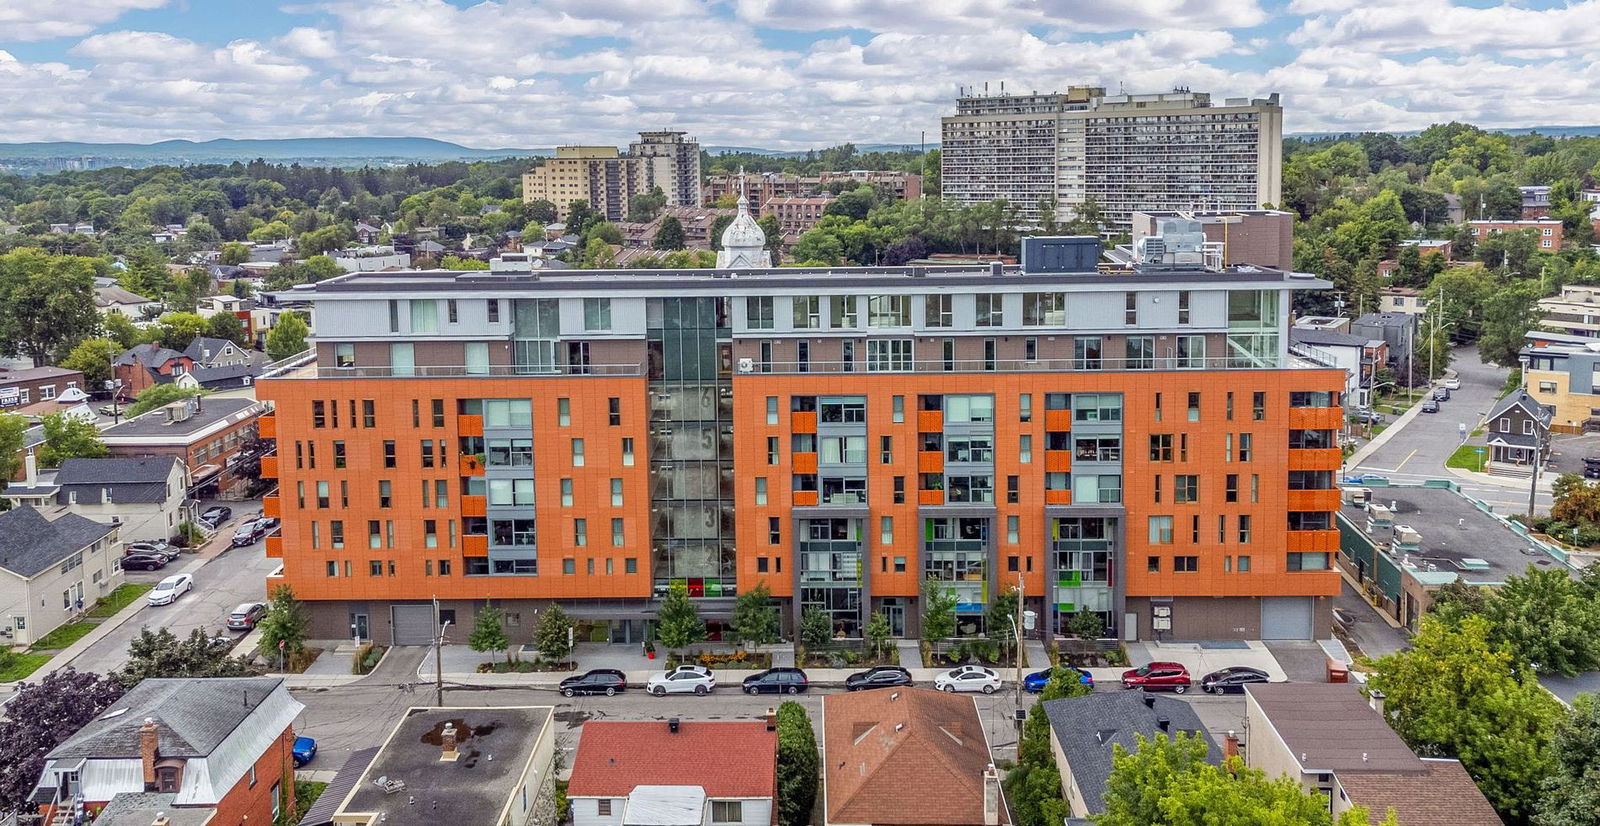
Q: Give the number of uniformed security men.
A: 0